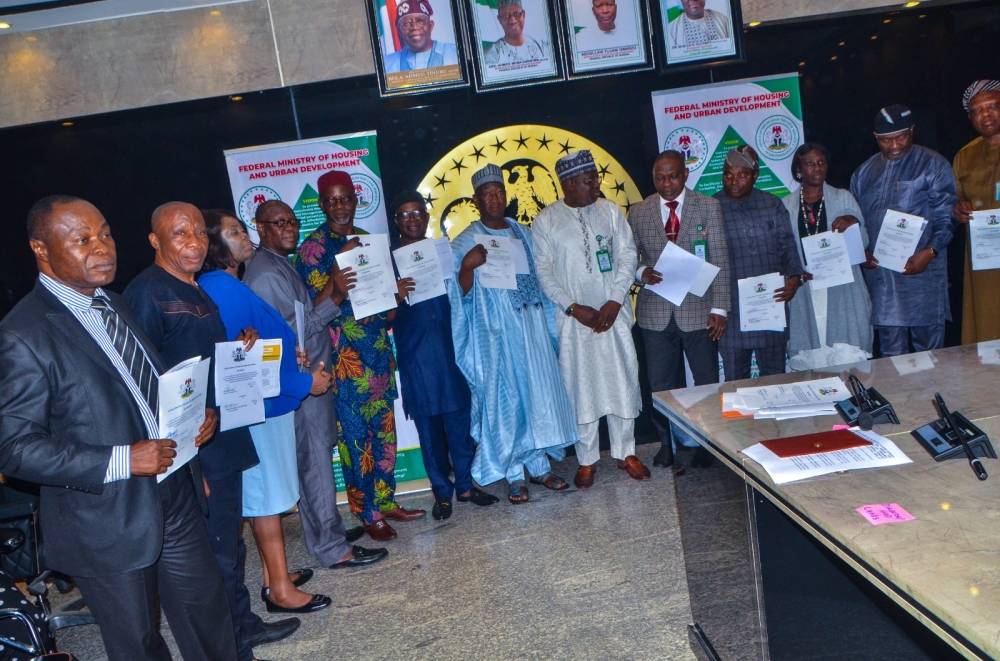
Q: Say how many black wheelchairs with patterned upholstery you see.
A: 0